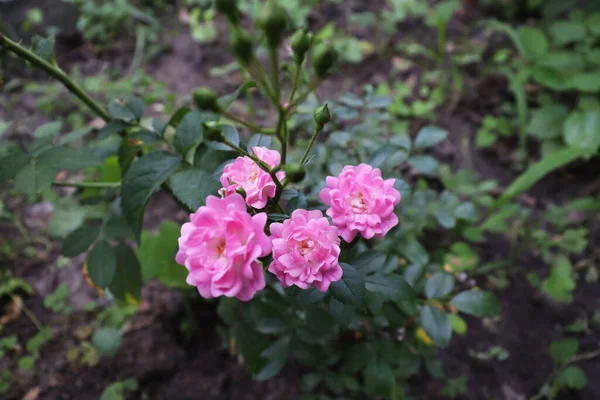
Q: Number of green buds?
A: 9